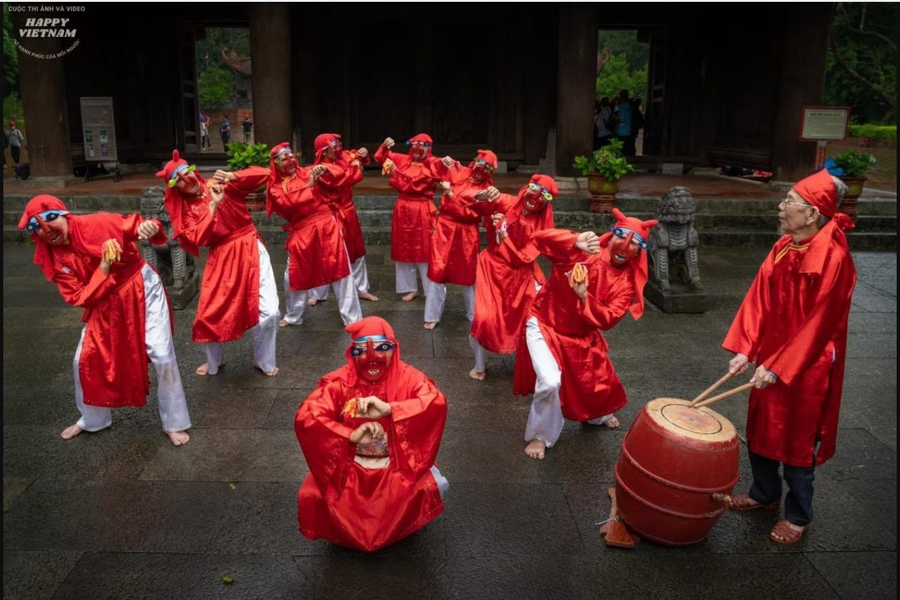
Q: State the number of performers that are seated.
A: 1